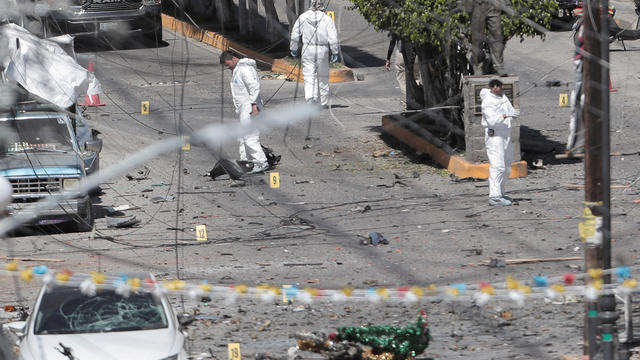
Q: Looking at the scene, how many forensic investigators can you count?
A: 3